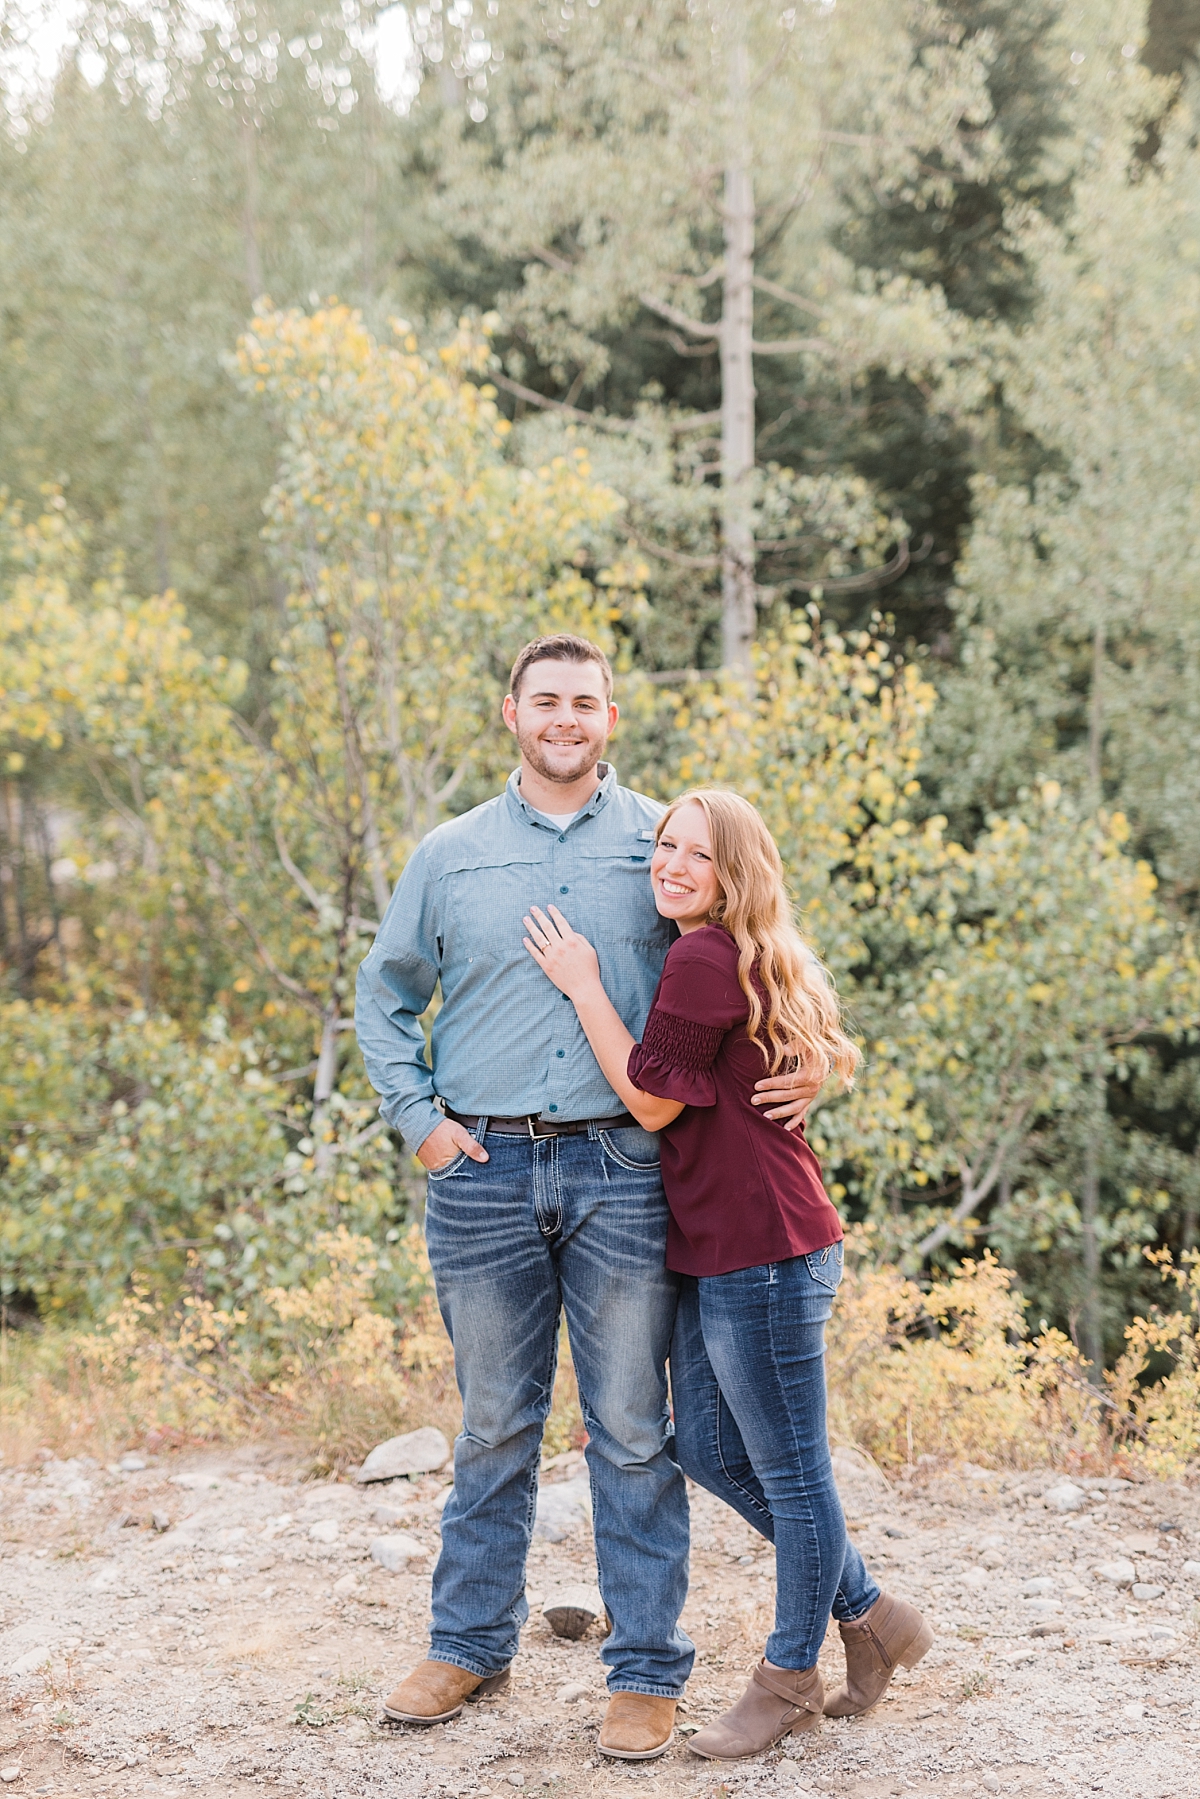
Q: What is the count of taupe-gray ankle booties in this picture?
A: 2